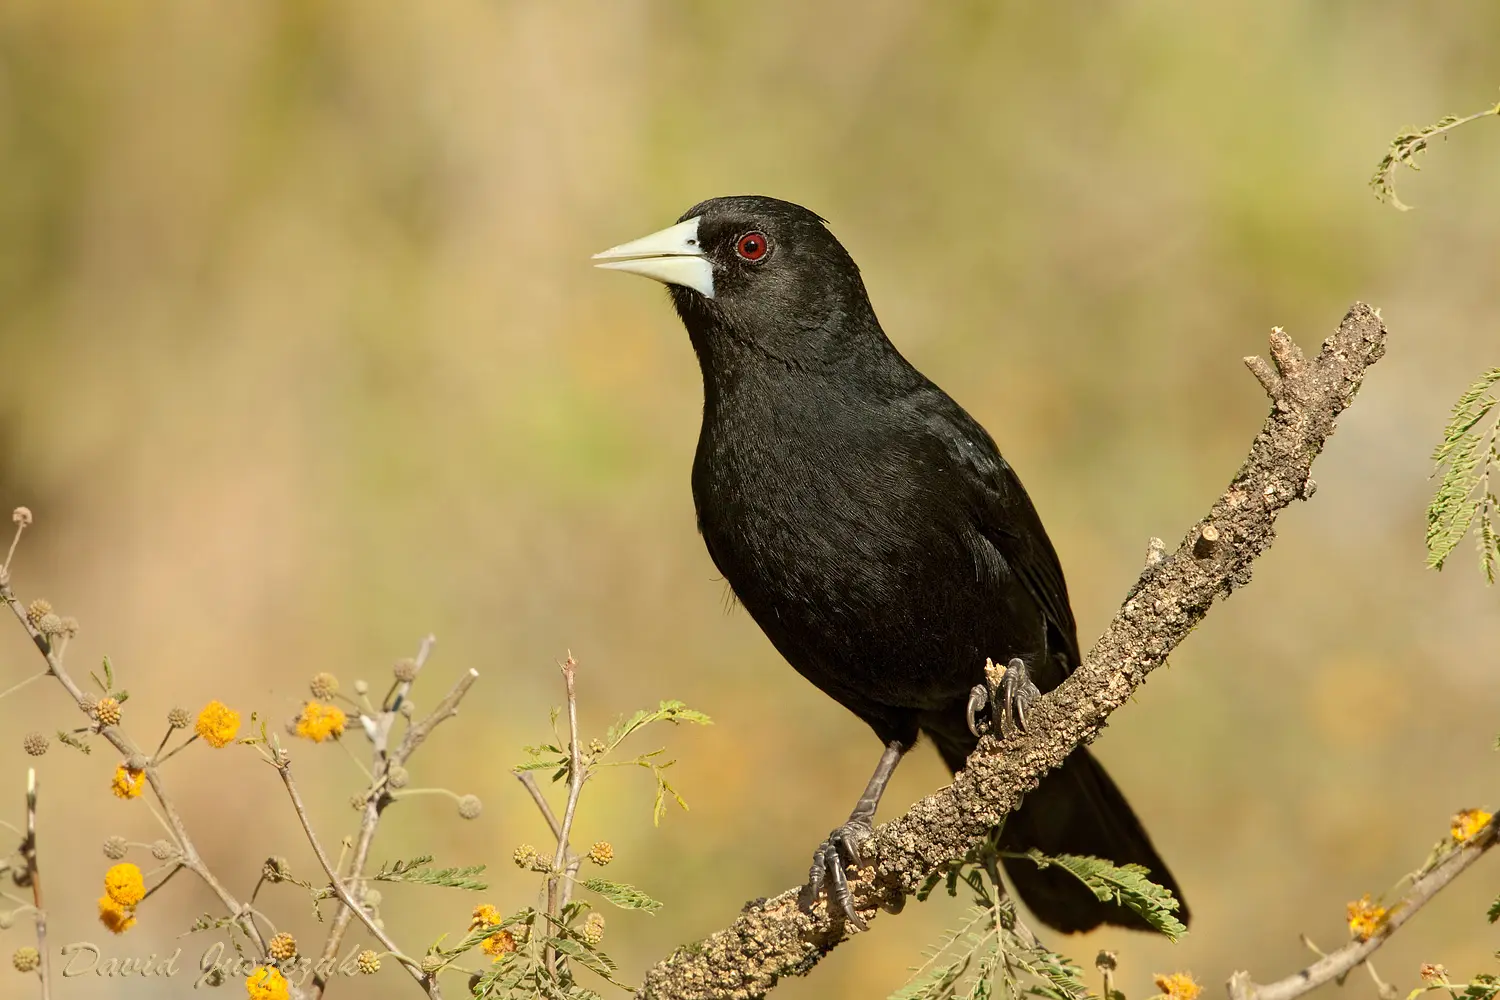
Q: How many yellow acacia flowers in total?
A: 11